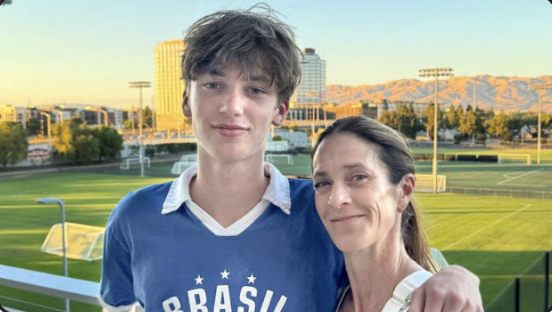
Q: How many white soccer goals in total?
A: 7